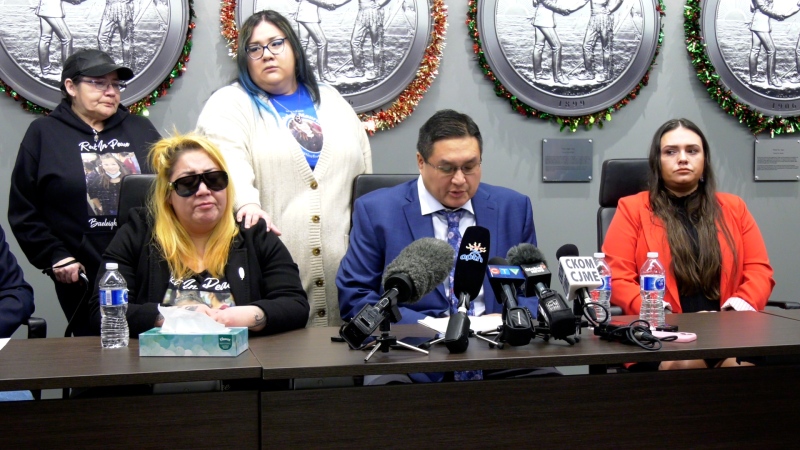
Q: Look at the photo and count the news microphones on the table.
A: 5